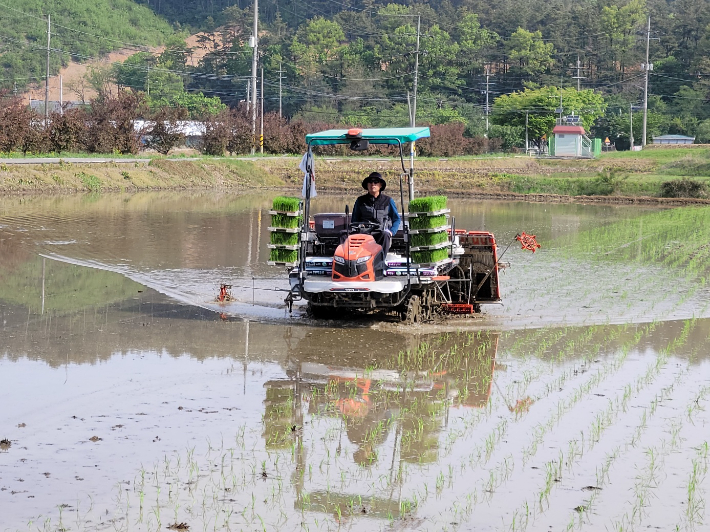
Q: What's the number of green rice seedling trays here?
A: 8